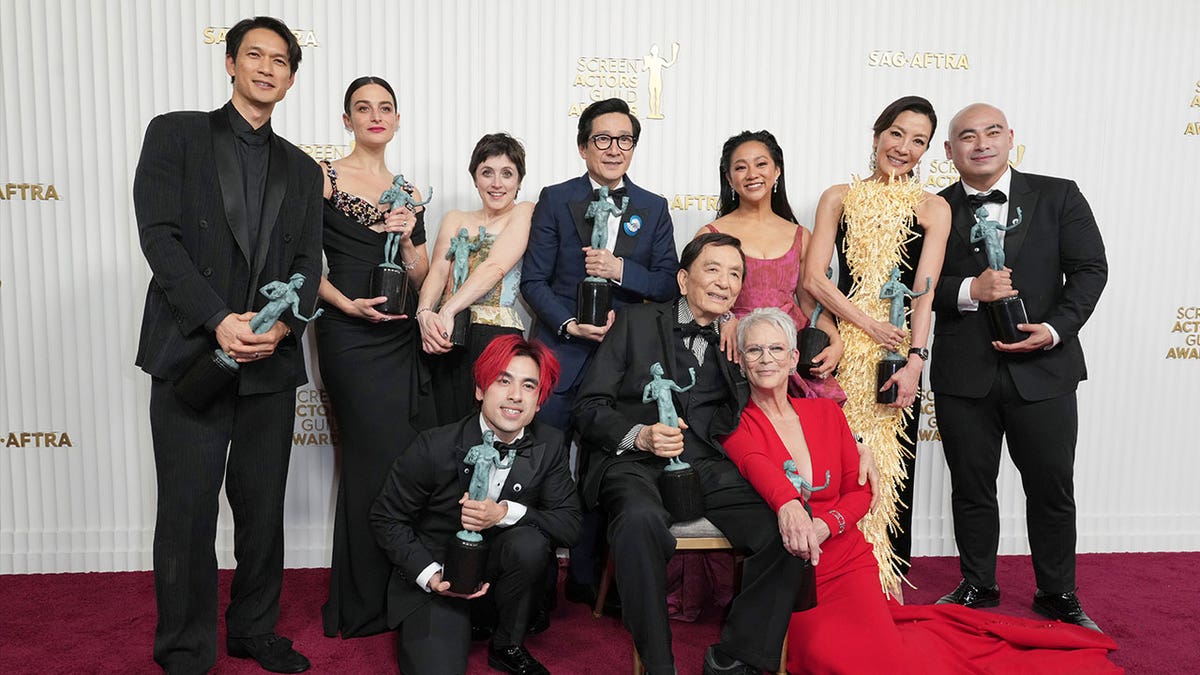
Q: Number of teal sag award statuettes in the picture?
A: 10